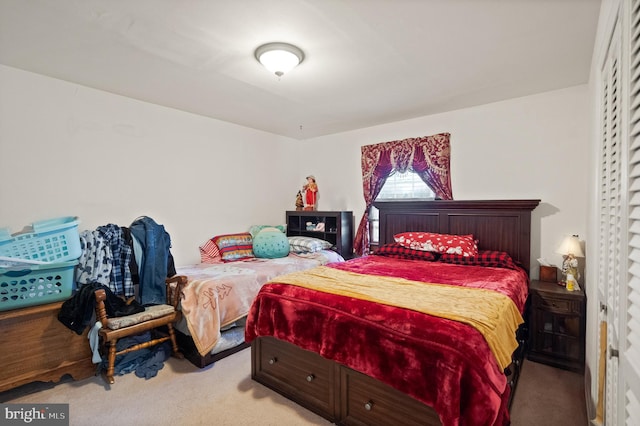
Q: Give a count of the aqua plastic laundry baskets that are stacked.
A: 2